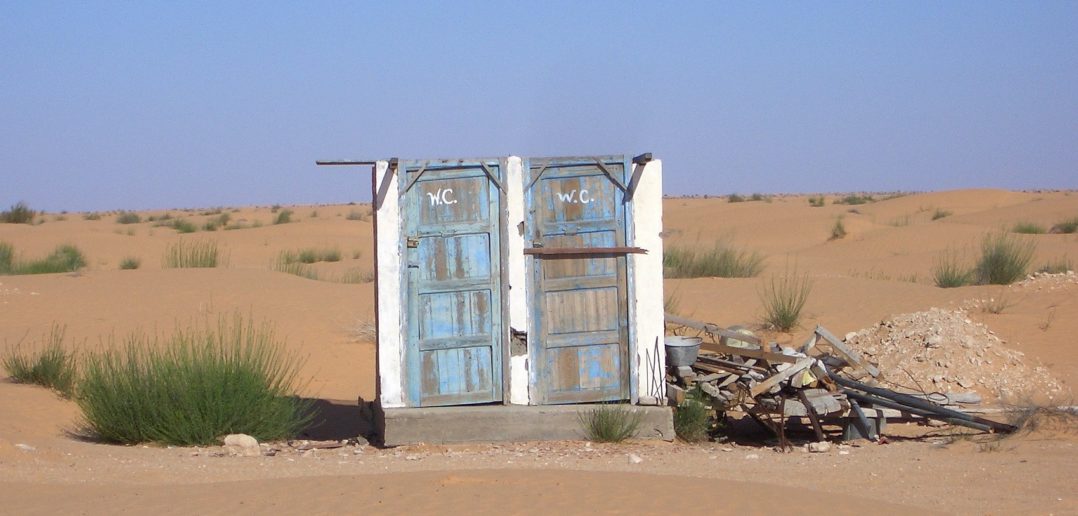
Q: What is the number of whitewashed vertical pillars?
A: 3